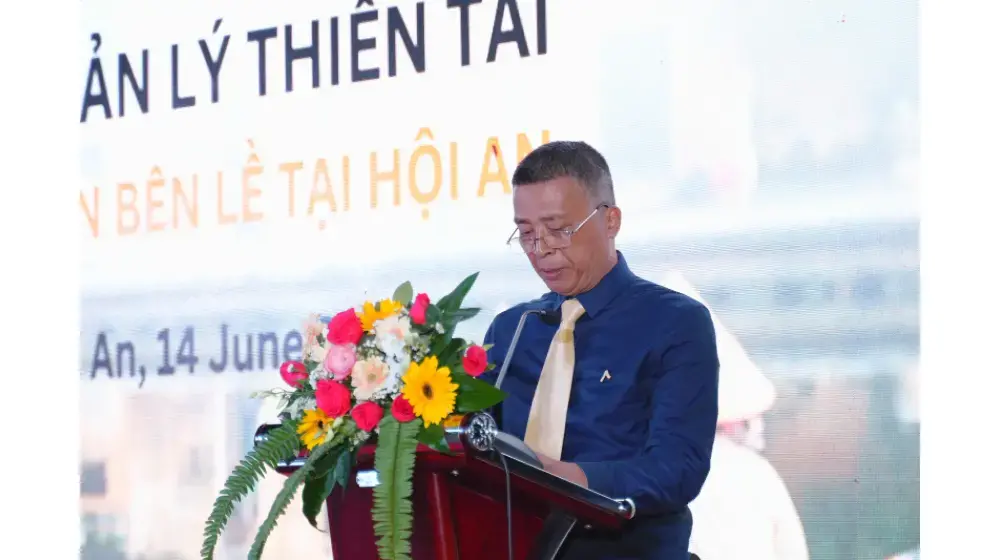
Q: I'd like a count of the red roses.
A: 7